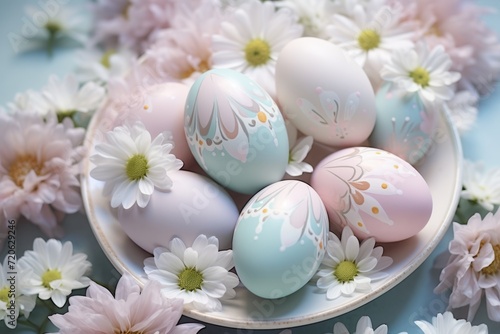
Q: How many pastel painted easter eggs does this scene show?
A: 7